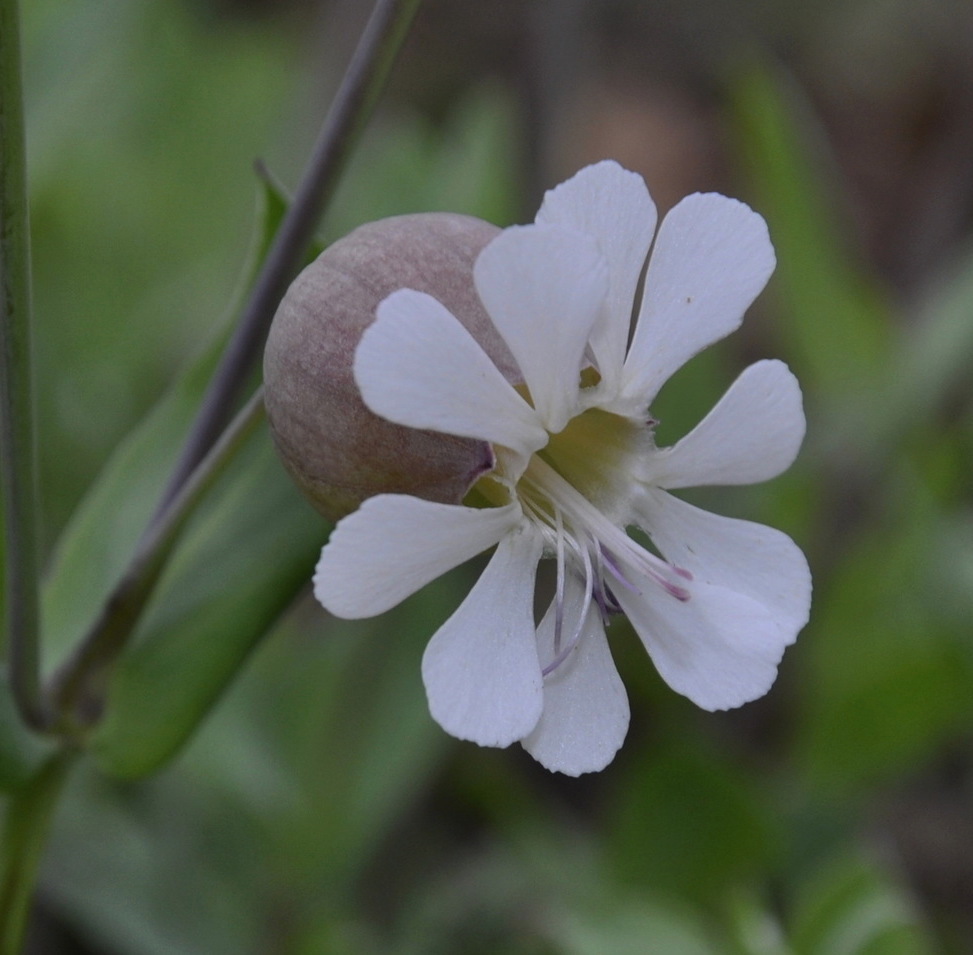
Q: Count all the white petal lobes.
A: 10